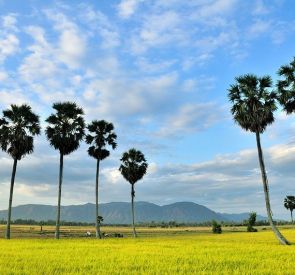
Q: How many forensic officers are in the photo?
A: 0